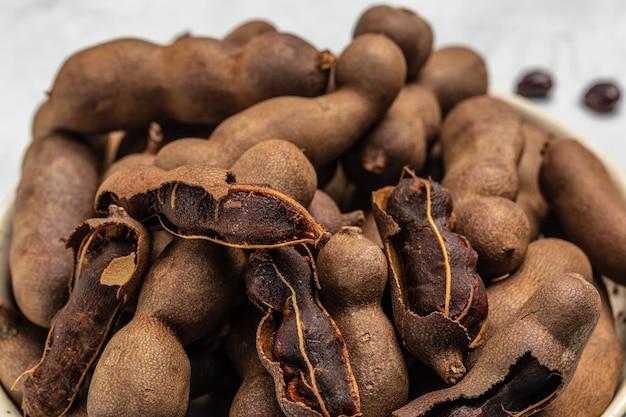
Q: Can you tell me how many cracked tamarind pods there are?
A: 5